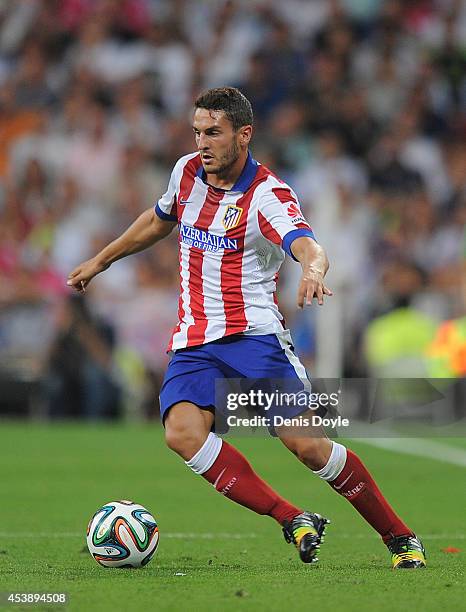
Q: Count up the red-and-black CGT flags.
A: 0